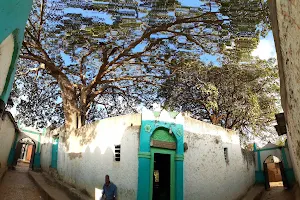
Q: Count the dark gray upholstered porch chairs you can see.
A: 0